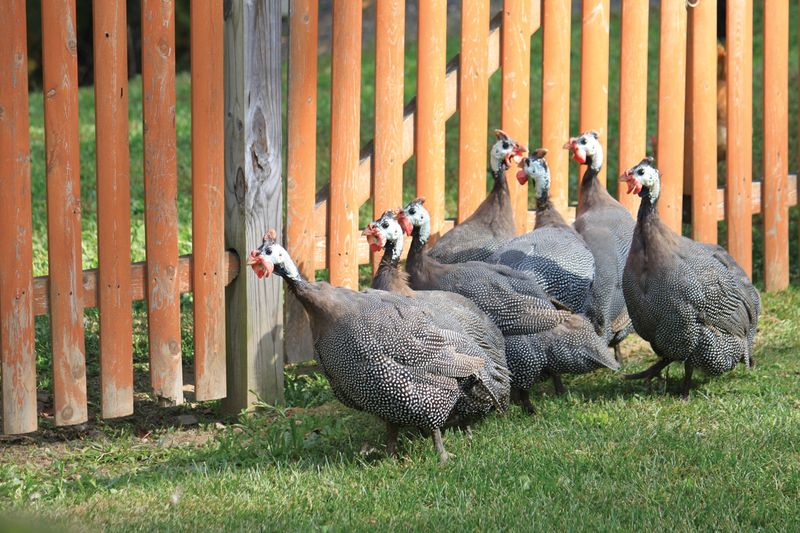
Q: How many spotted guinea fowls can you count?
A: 7